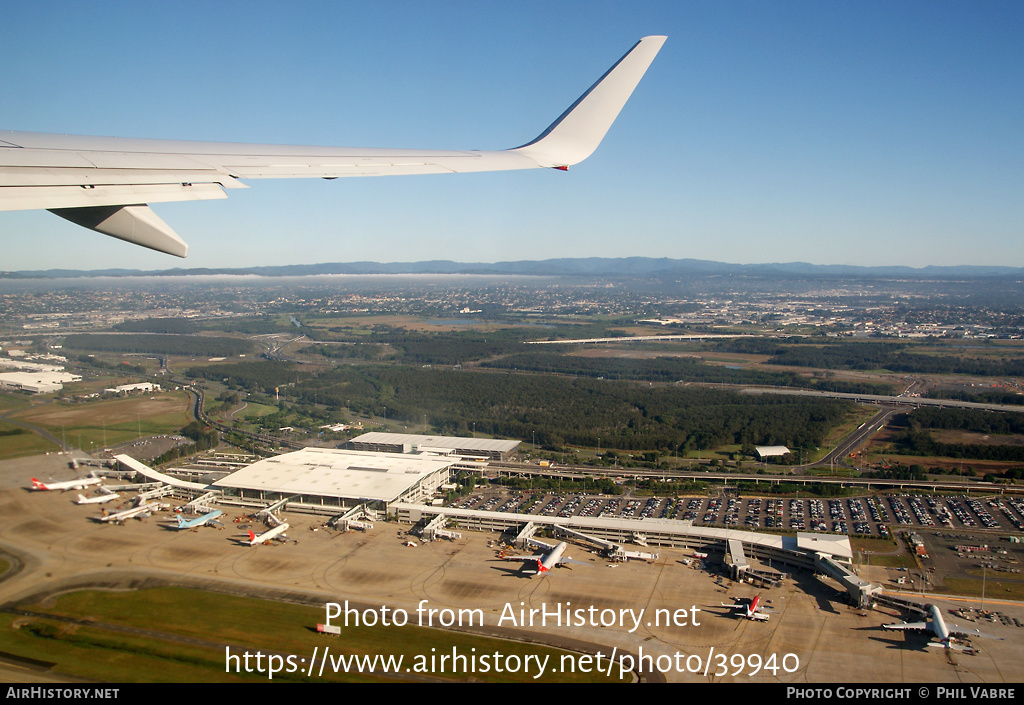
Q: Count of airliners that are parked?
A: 8